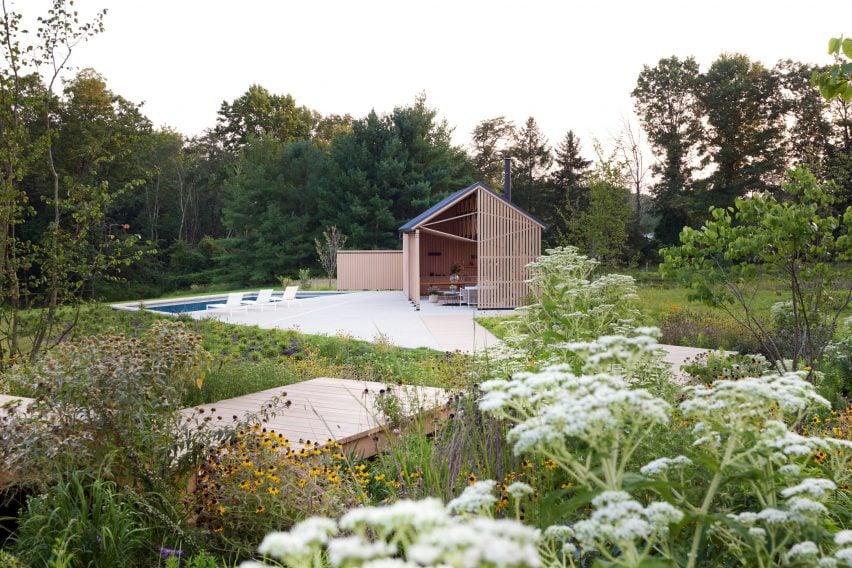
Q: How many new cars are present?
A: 0